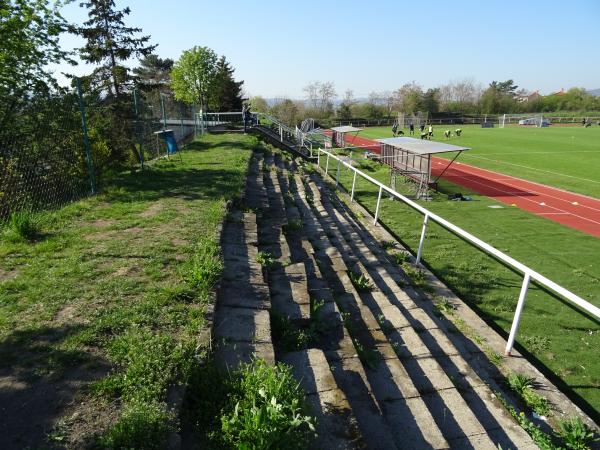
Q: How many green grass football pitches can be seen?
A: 1